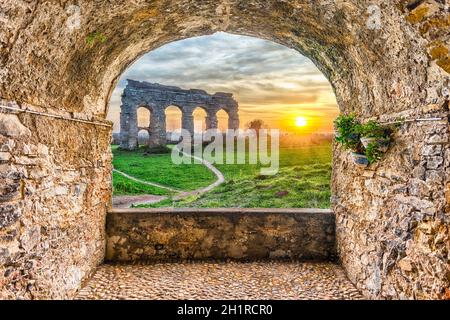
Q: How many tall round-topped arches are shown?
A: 4